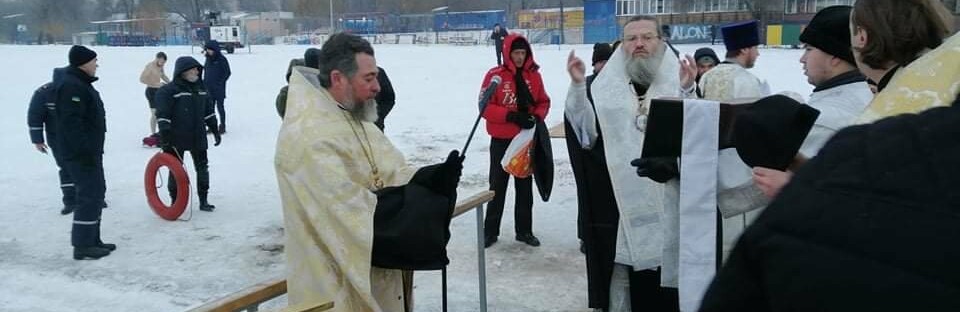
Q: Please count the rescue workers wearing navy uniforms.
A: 3